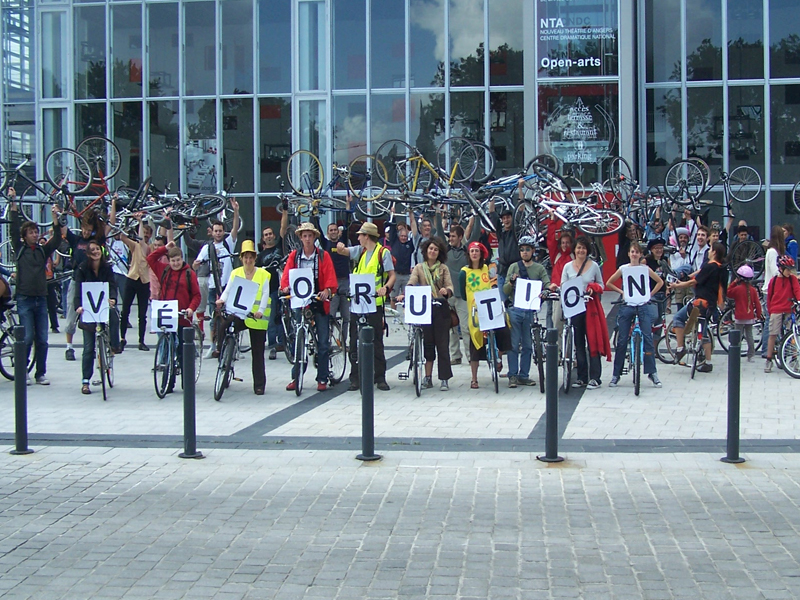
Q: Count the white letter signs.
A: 10